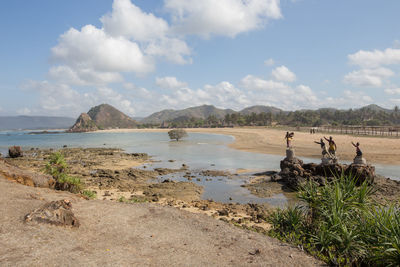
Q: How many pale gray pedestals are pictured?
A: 3